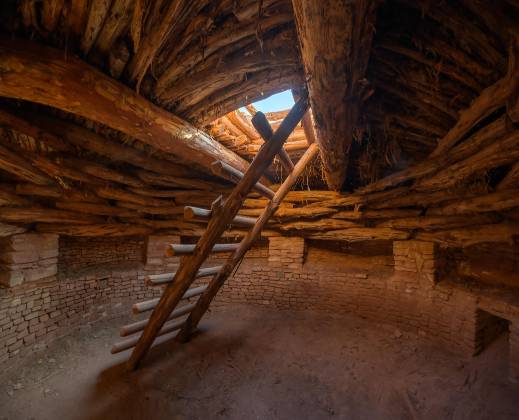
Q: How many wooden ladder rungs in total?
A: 8